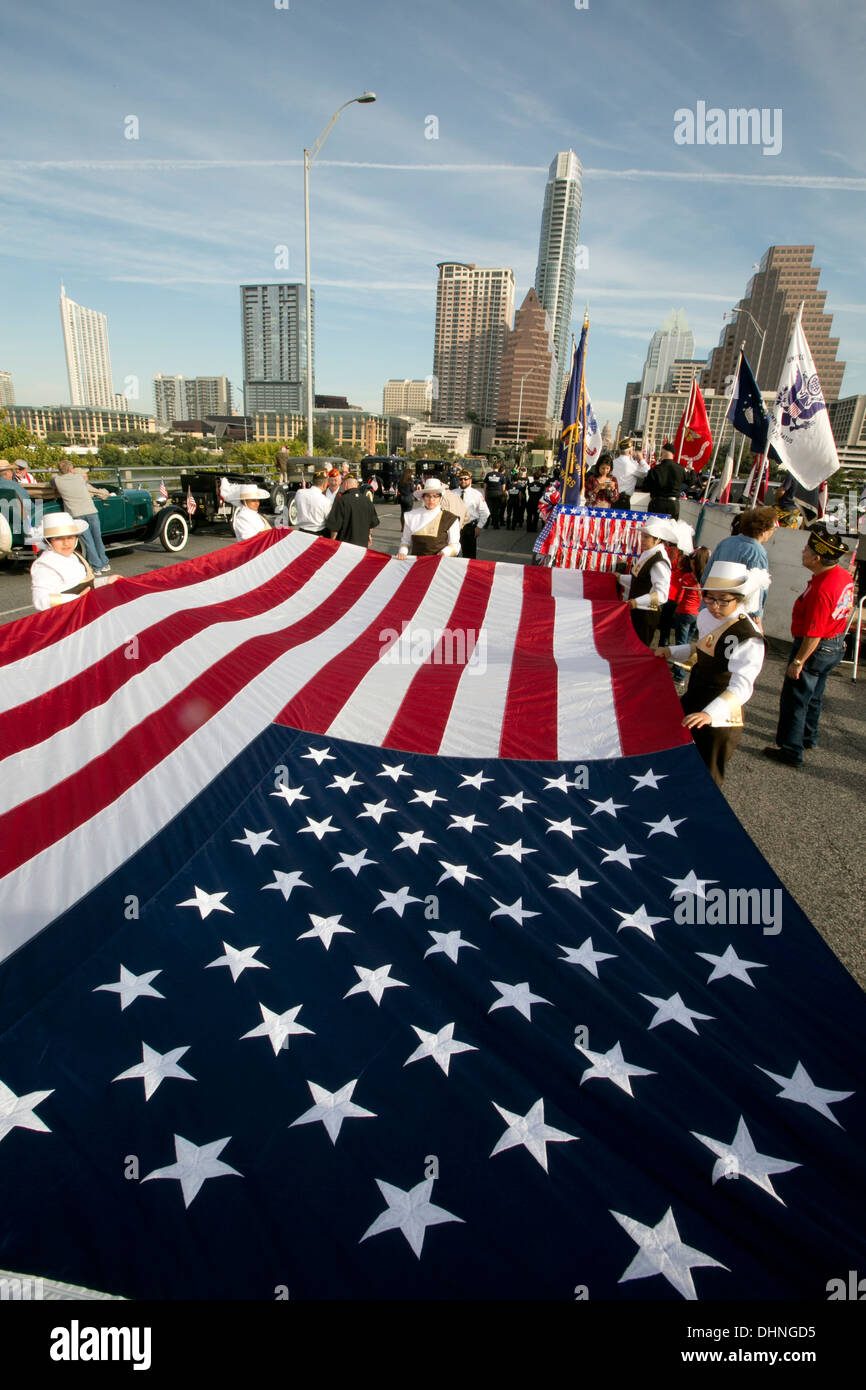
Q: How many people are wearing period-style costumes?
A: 5